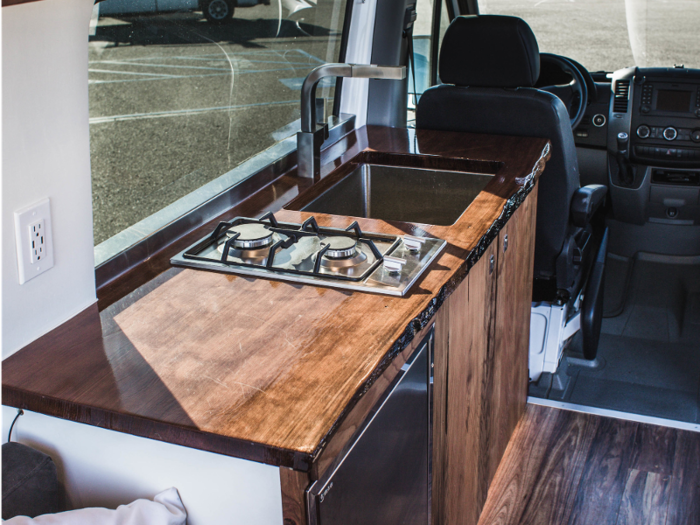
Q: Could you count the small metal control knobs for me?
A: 2